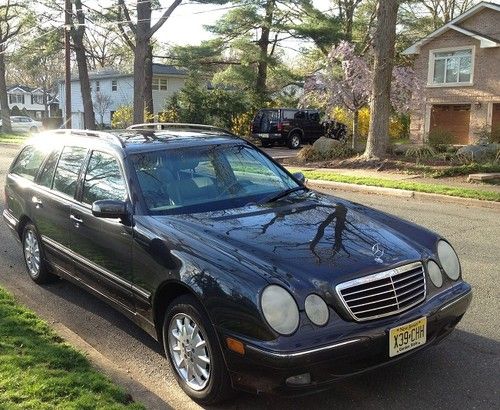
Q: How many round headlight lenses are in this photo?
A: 4